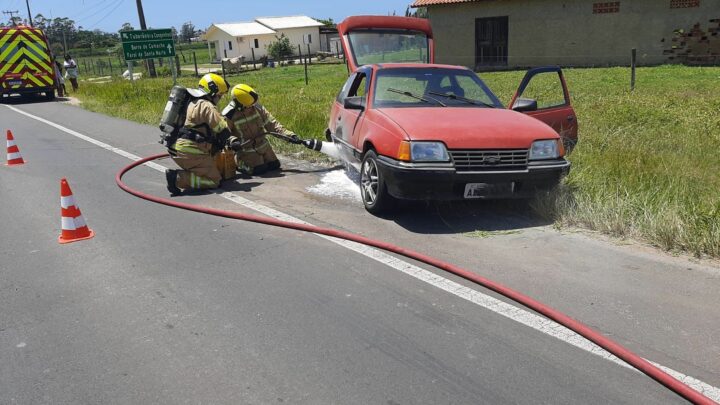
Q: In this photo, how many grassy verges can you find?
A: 1